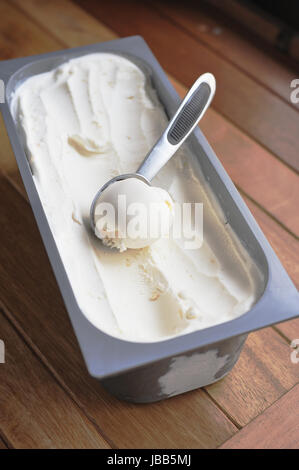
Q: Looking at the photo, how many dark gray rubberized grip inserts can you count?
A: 1